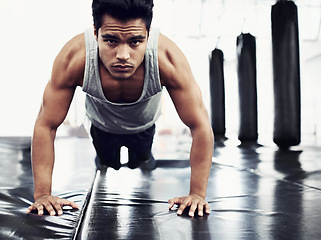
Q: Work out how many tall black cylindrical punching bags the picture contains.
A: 3